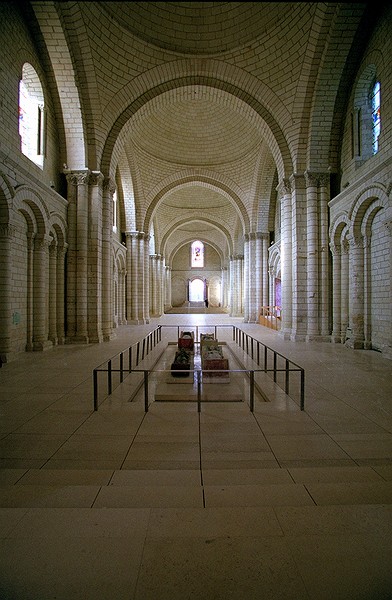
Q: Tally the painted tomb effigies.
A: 4